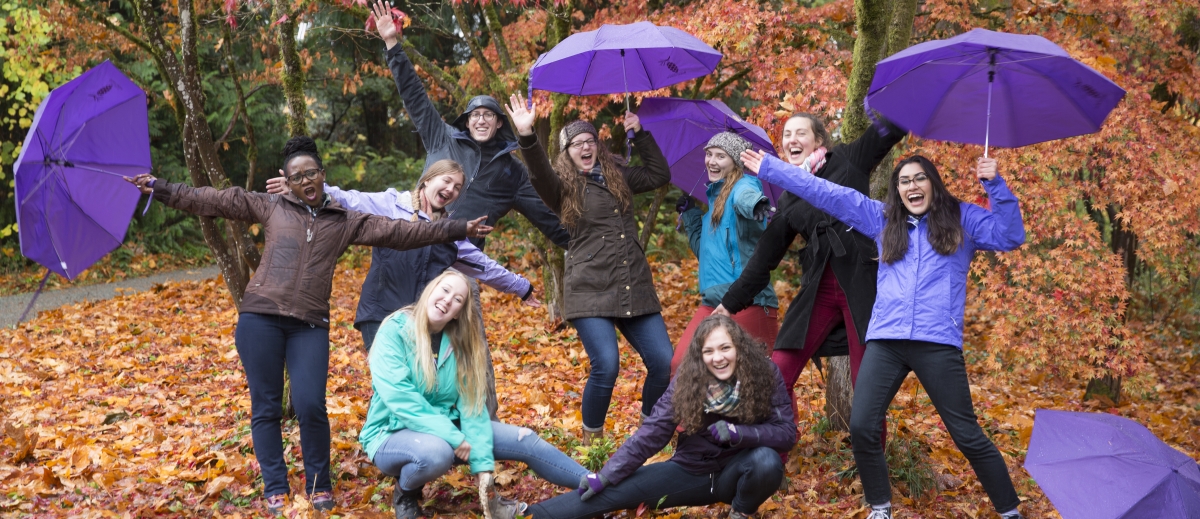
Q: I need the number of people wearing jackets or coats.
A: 9